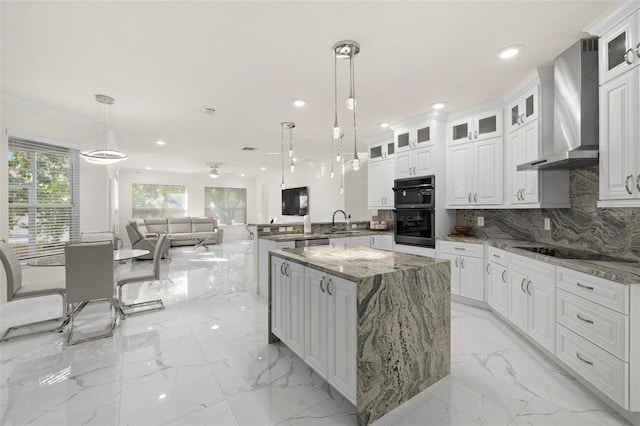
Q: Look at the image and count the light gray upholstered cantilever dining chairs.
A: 4